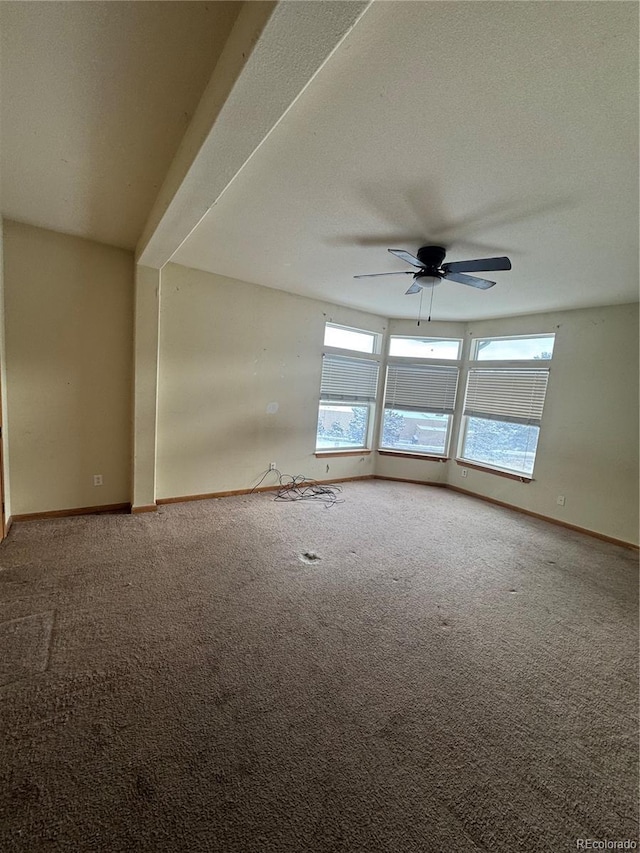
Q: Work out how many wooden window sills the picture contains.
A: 3